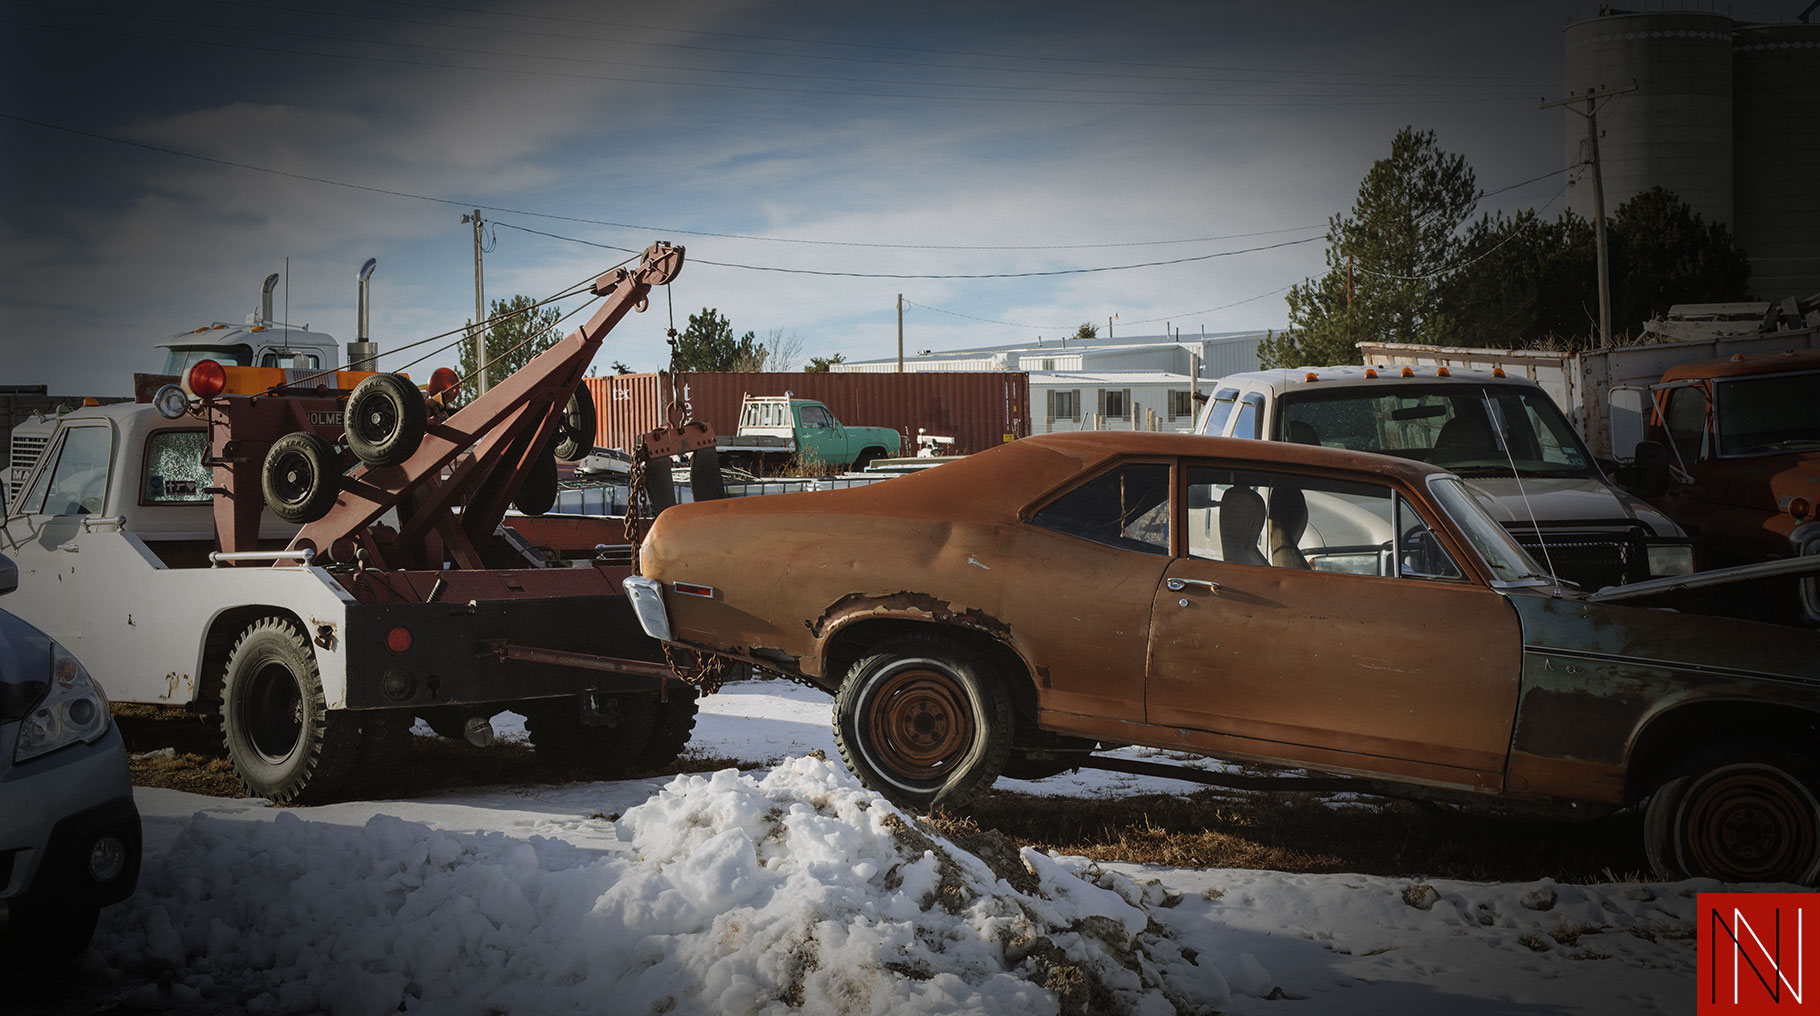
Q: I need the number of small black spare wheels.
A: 4